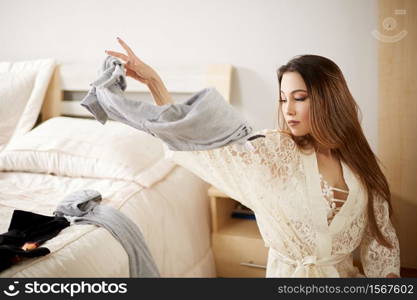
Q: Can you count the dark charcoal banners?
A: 1